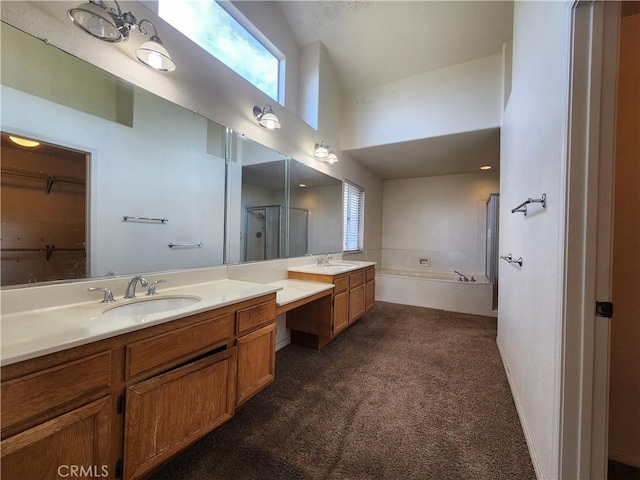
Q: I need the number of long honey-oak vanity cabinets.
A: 2